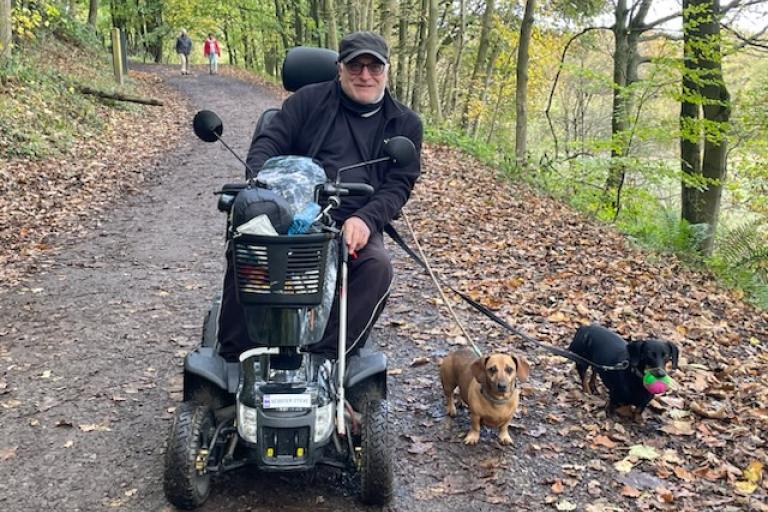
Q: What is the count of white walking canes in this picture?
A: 1